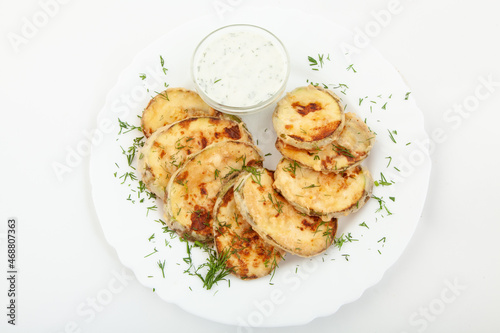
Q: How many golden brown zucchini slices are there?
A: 8